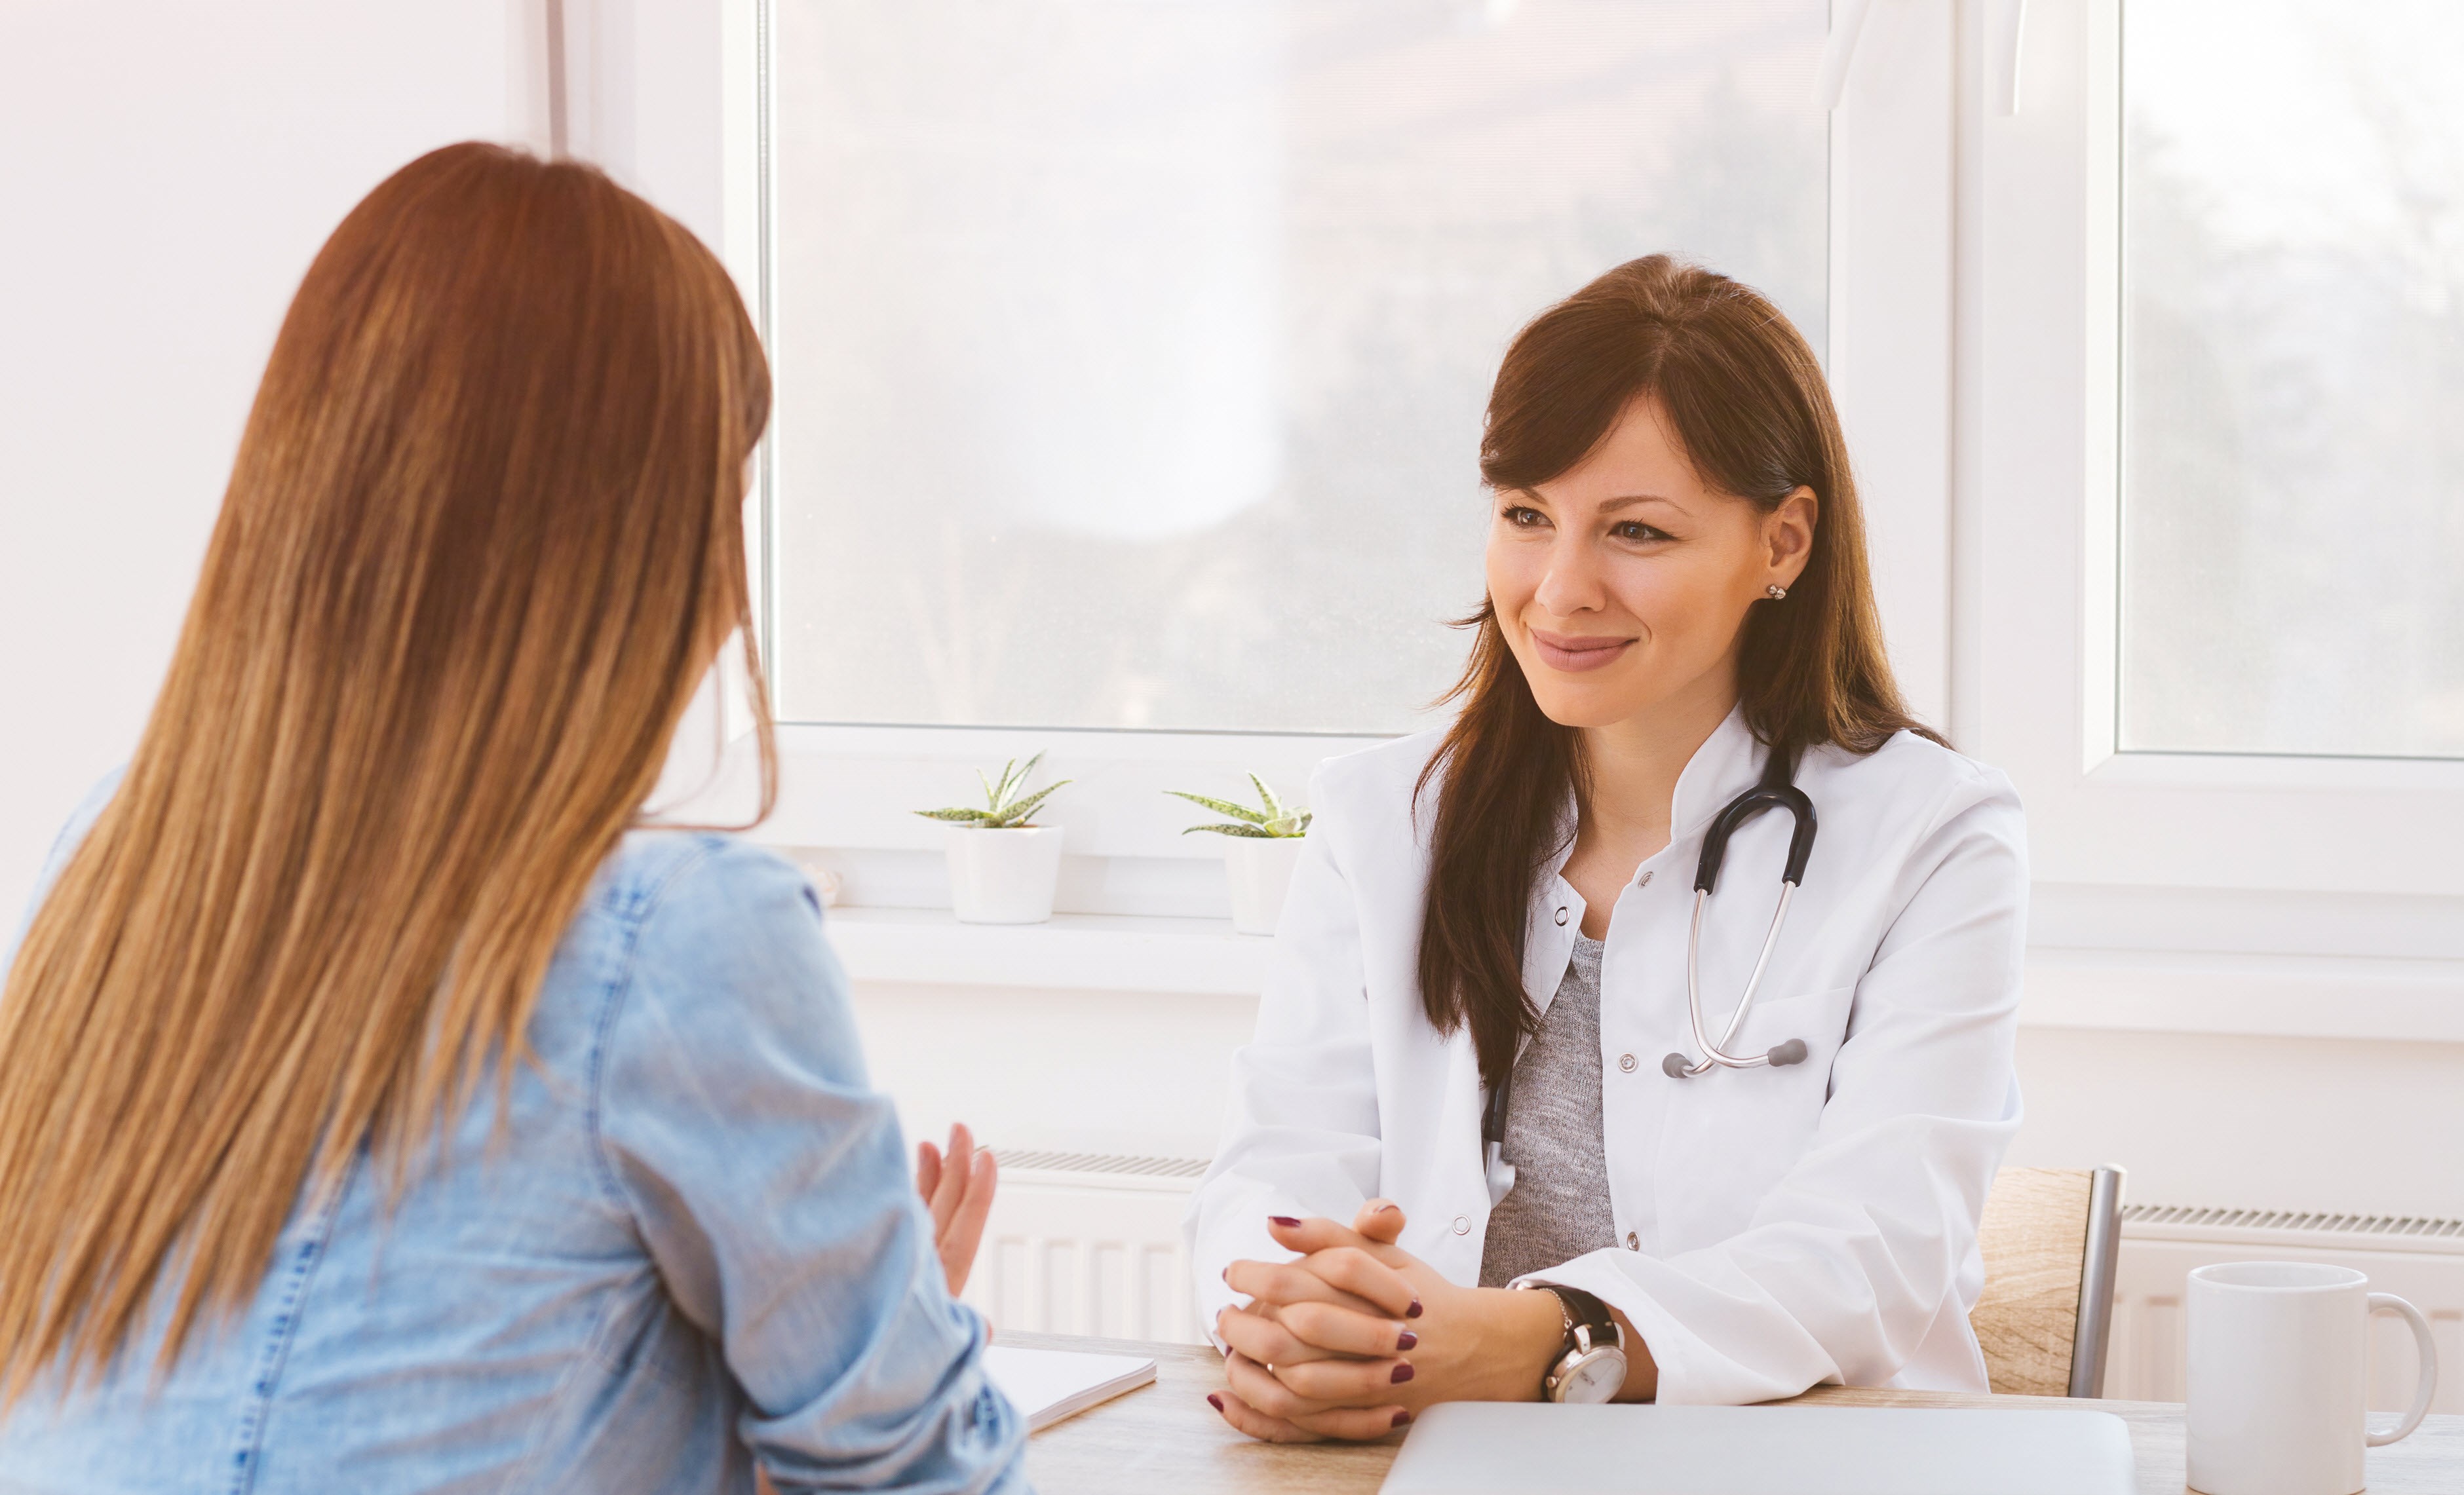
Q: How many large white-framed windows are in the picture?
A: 2